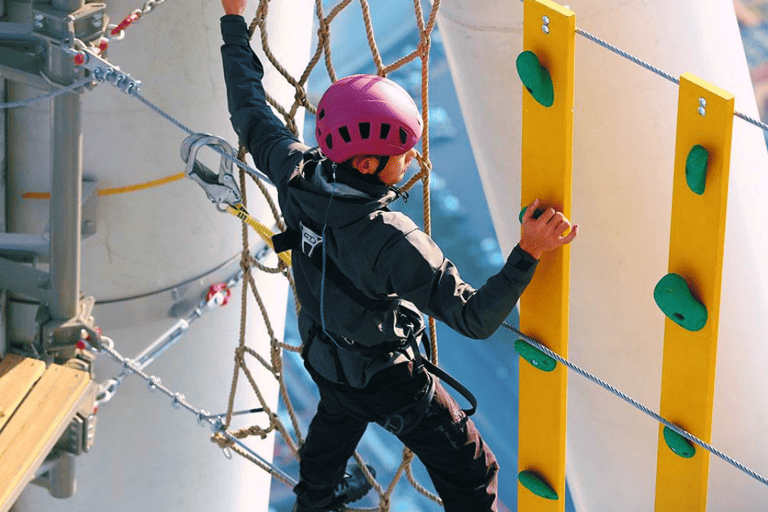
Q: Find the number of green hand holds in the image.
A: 7